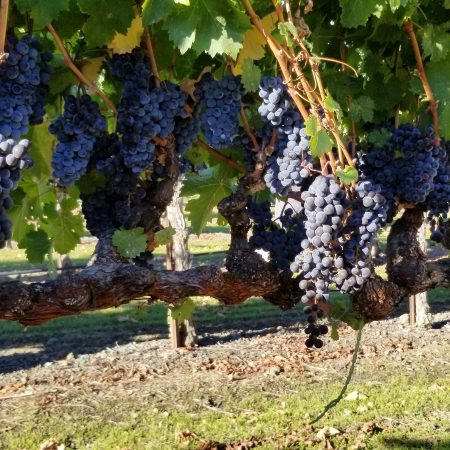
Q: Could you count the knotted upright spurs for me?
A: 3